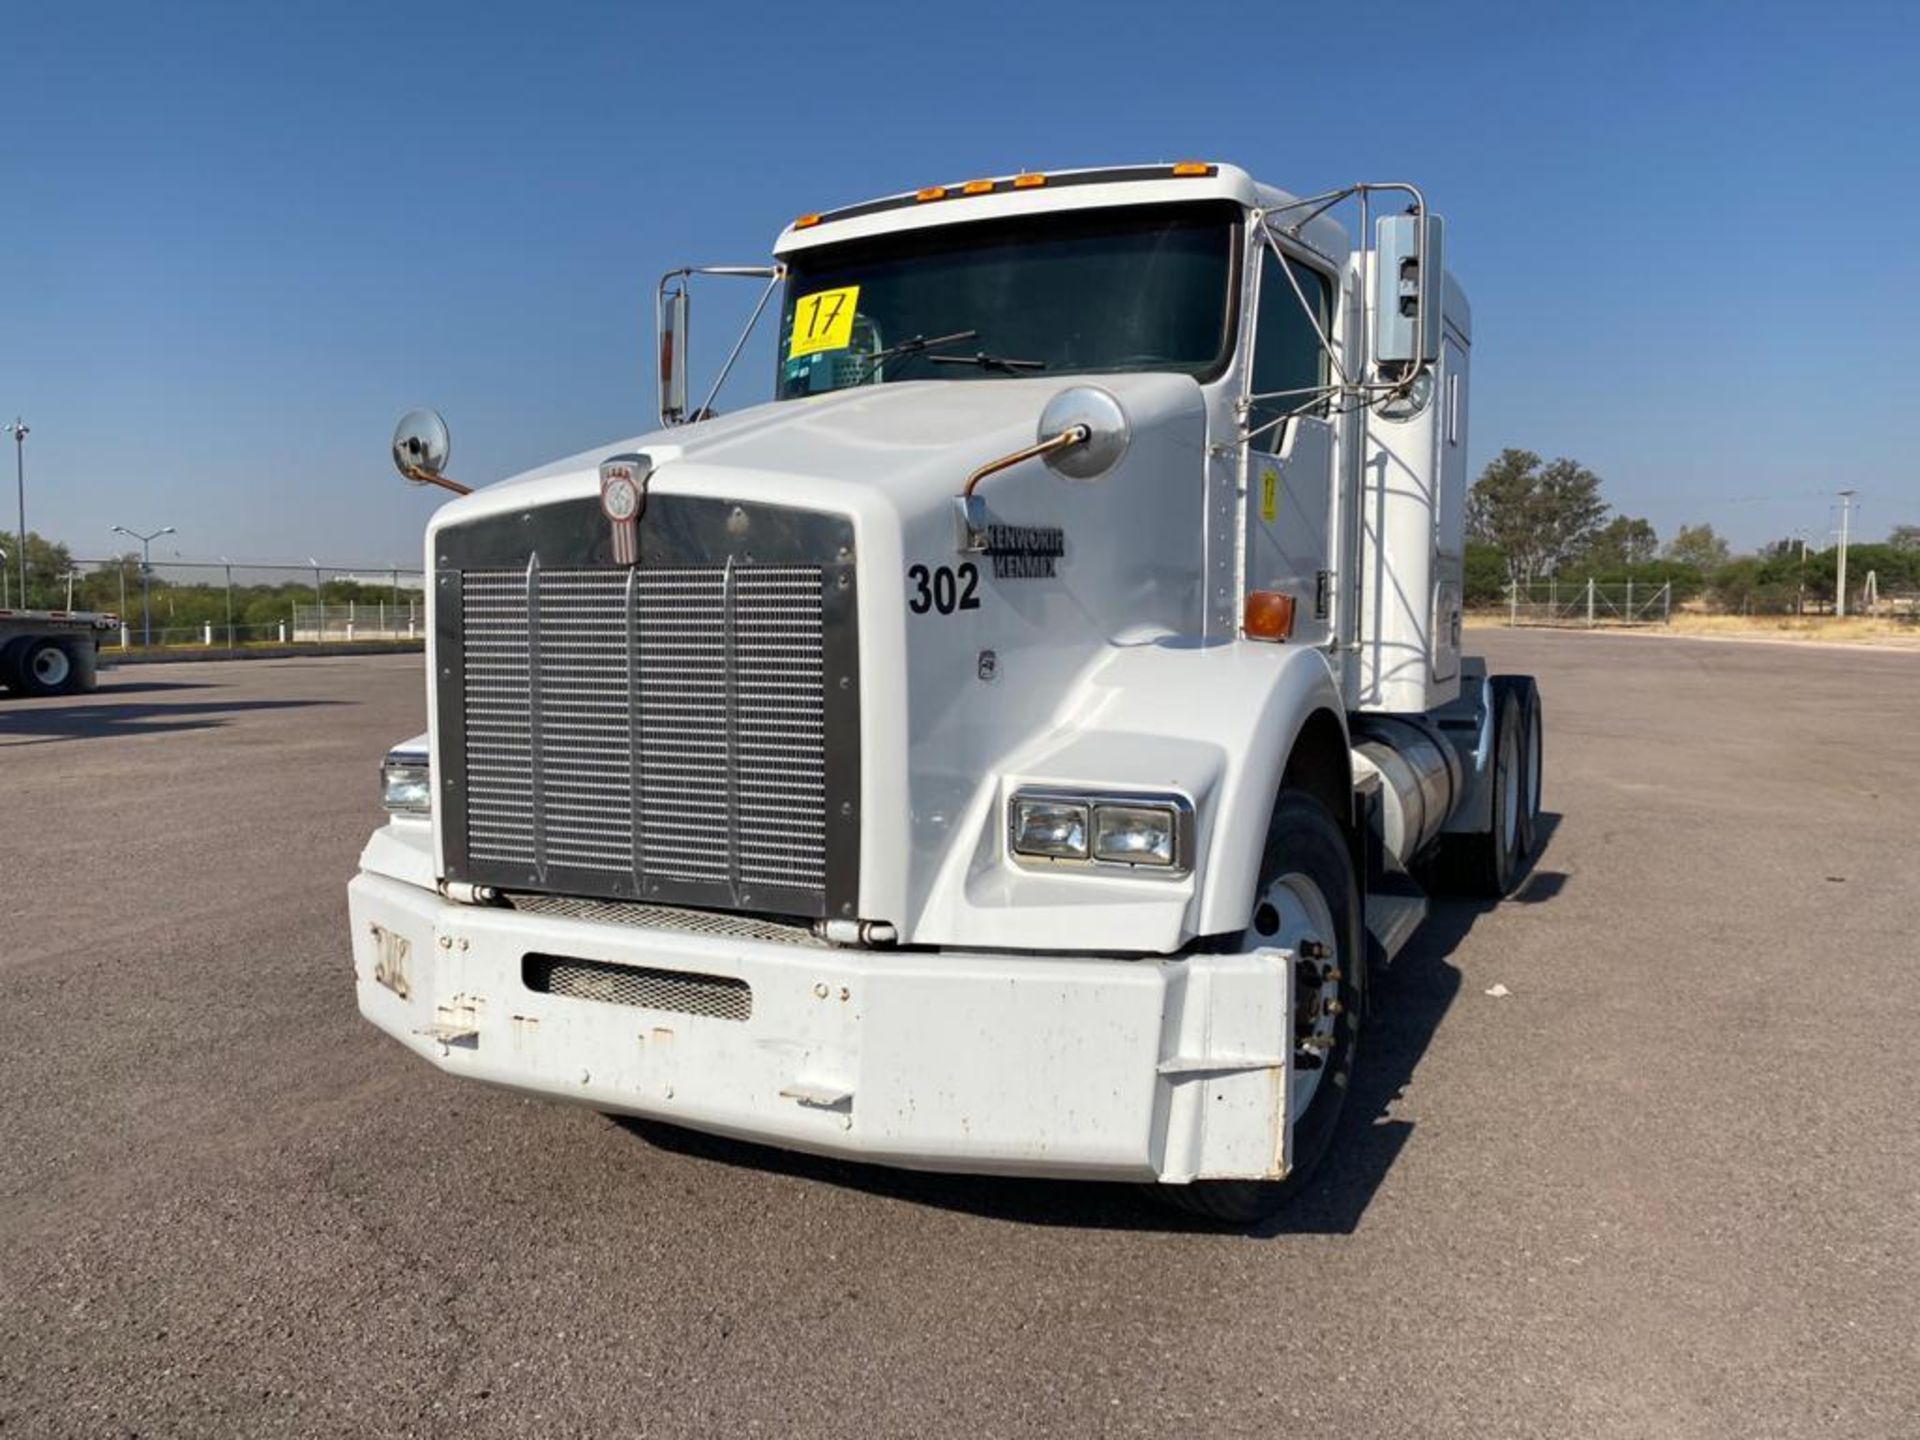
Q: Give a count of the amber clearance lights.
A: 5